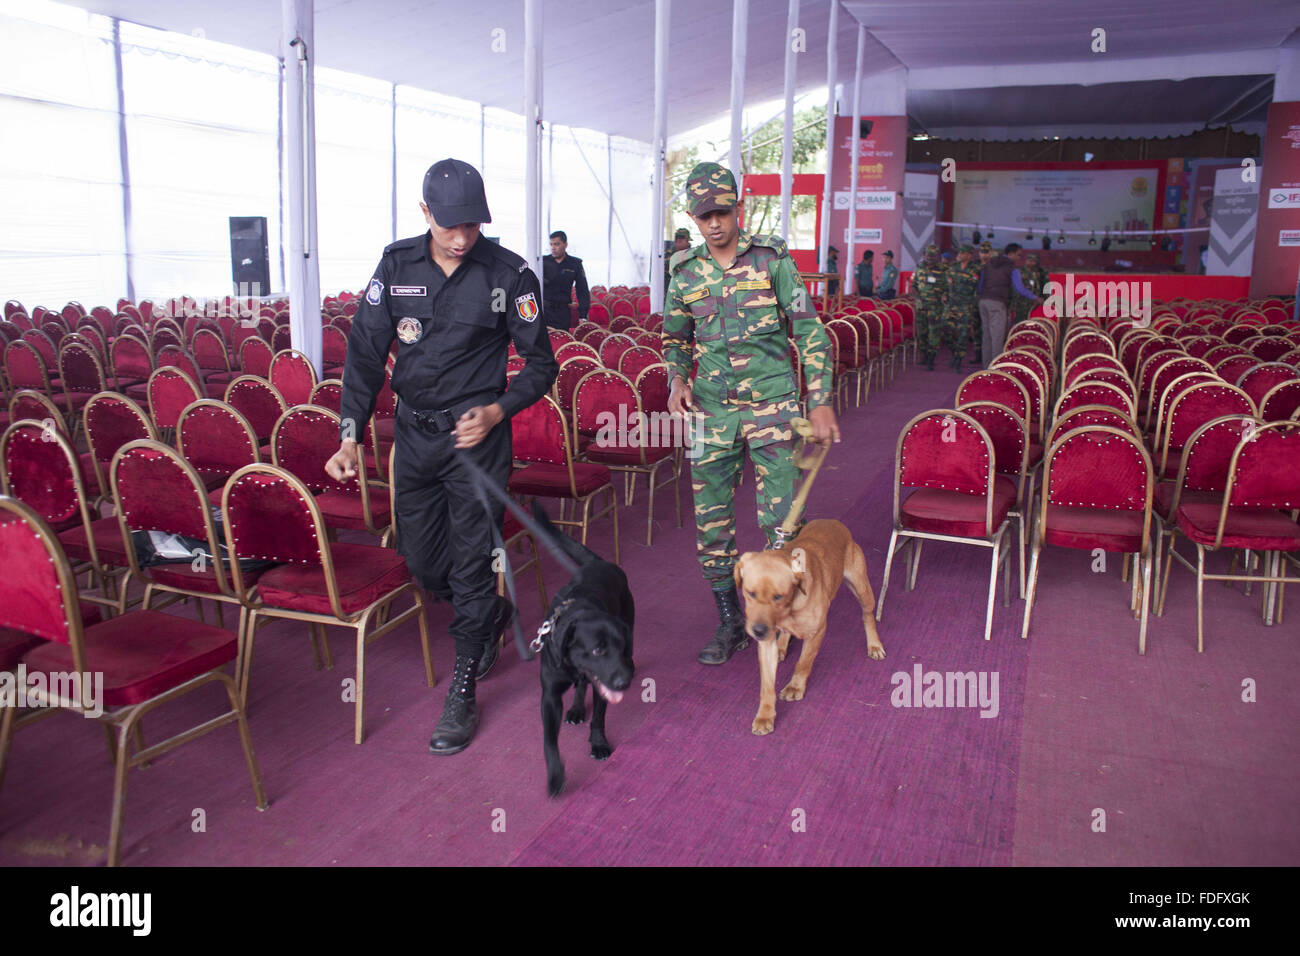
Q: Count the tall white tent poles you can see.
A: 7